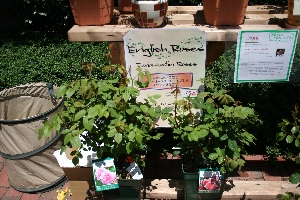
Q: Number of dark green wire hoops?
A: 3